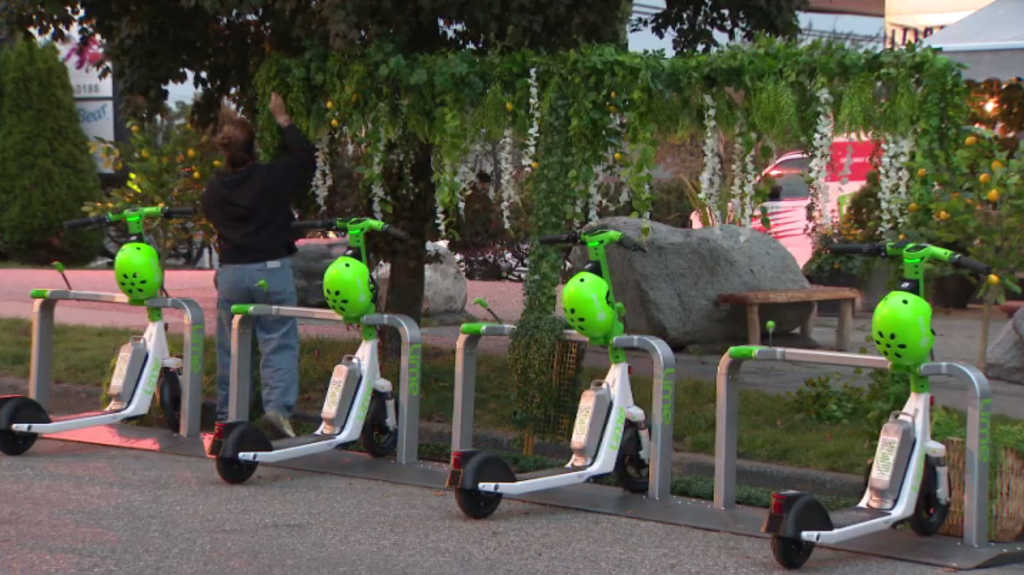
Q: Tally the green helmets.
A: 4